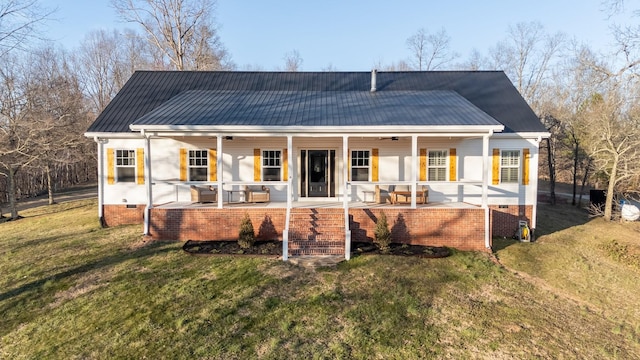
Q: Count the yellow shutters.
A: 12